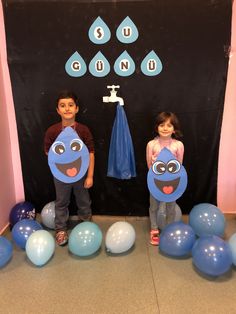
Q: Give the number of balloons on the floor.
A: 12